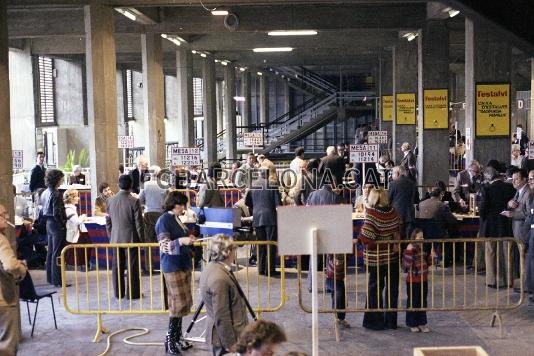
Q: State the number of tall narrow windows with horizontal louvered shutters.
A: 3